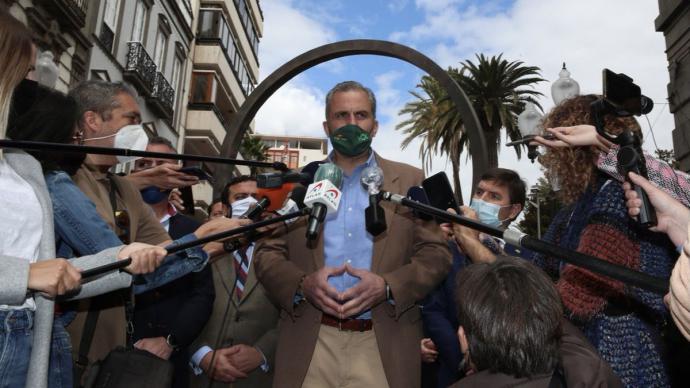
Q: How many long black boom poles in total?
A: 3